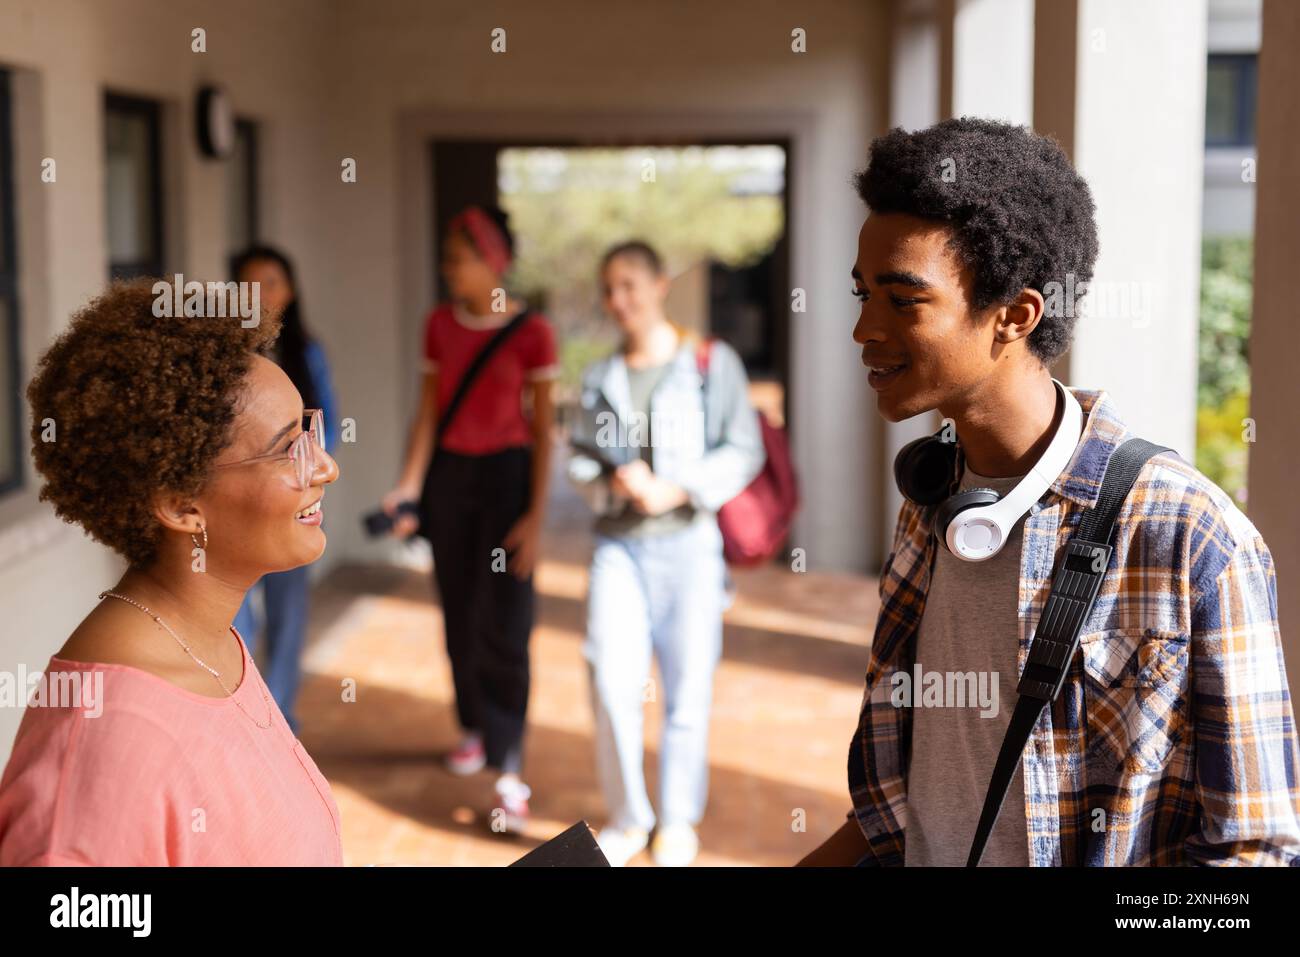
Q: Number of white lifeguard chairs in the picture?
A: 0